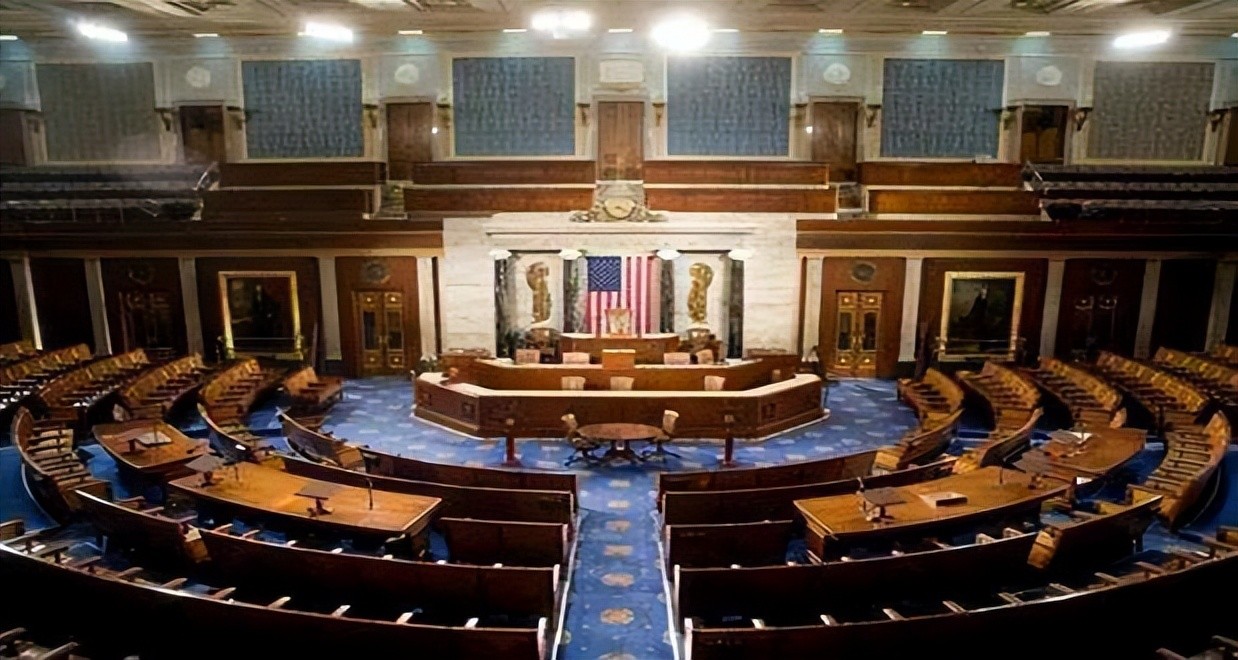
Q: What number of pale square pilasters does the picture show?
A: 10